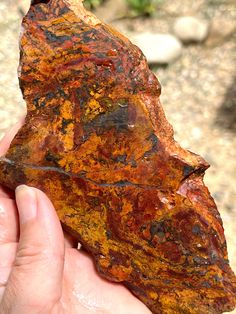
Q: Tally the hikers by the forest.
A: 0